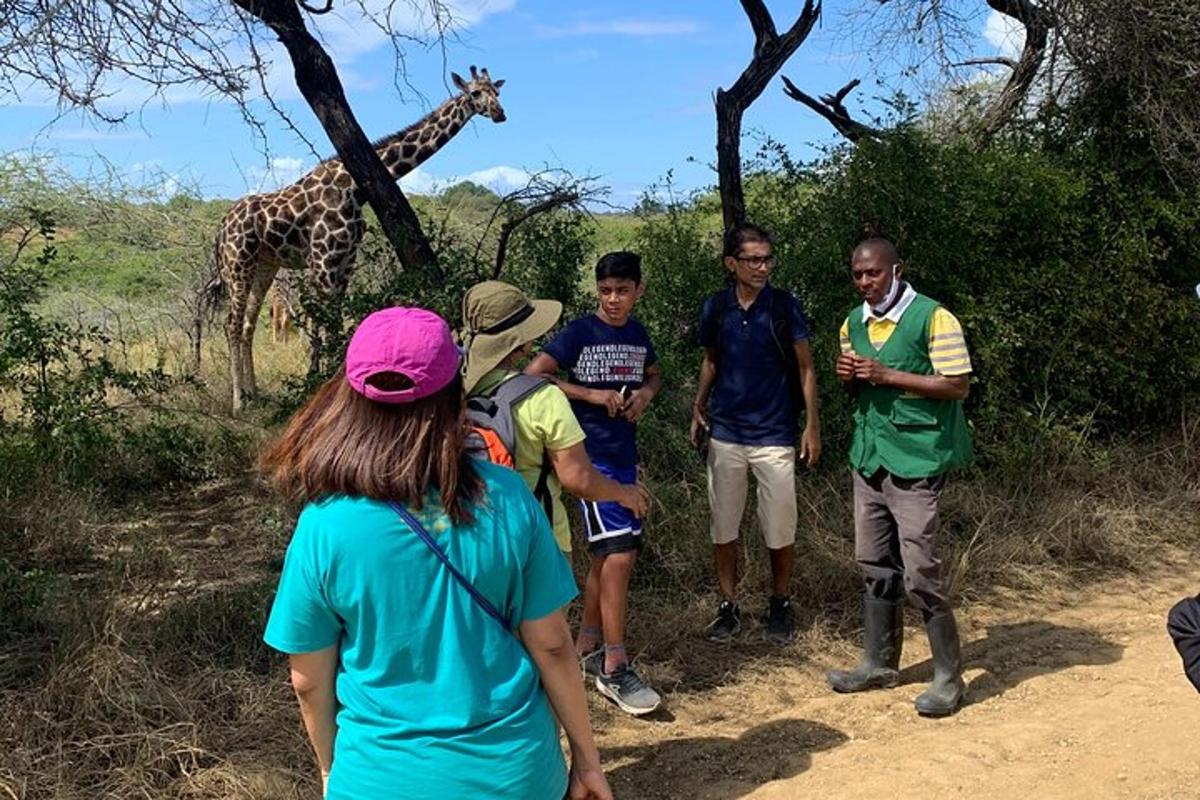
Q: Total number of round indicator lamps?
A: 0